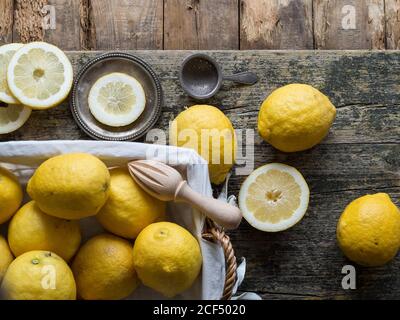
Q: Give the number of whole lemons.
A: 11